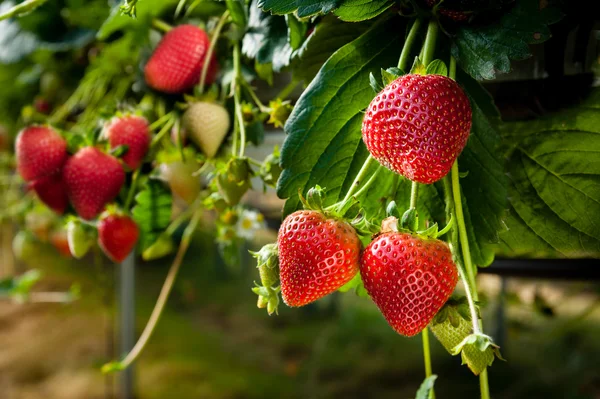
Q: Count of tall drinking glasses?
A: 0